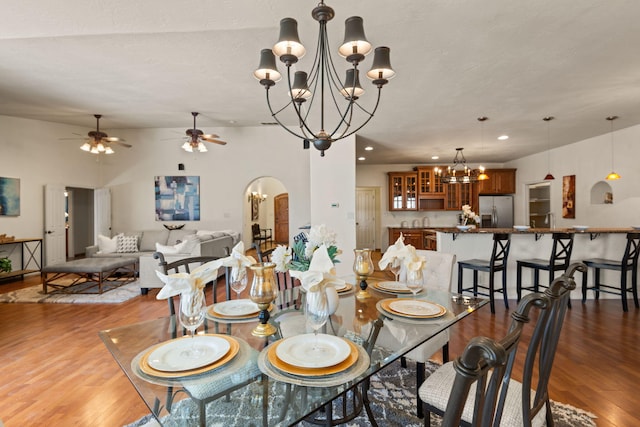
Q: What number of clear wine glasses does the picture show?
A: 5